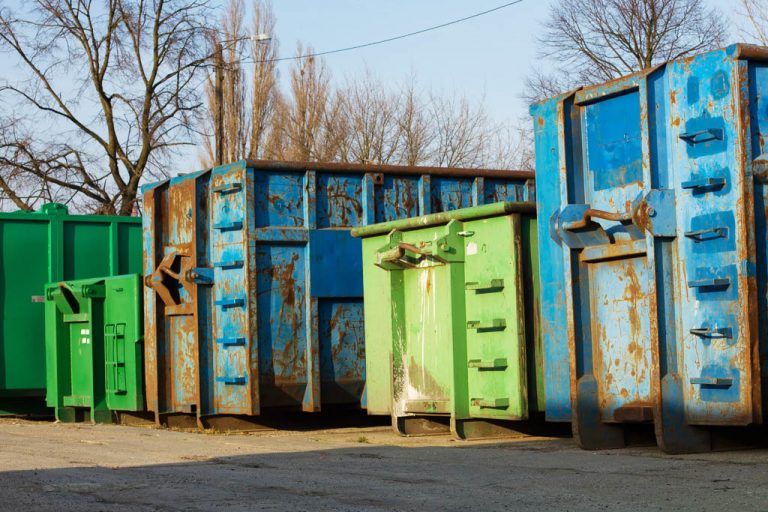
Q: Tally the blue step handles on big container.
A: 12